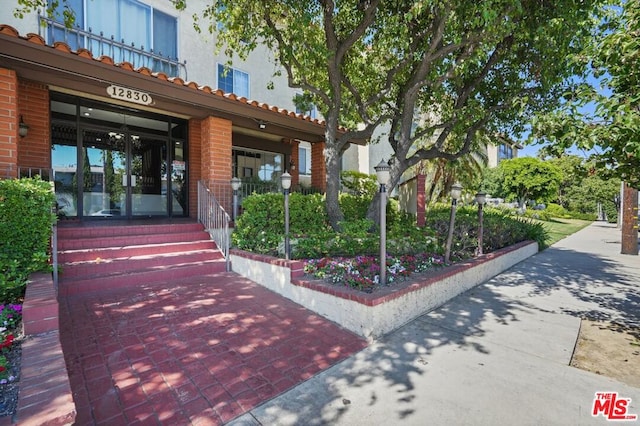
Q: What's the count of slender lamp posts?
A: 5